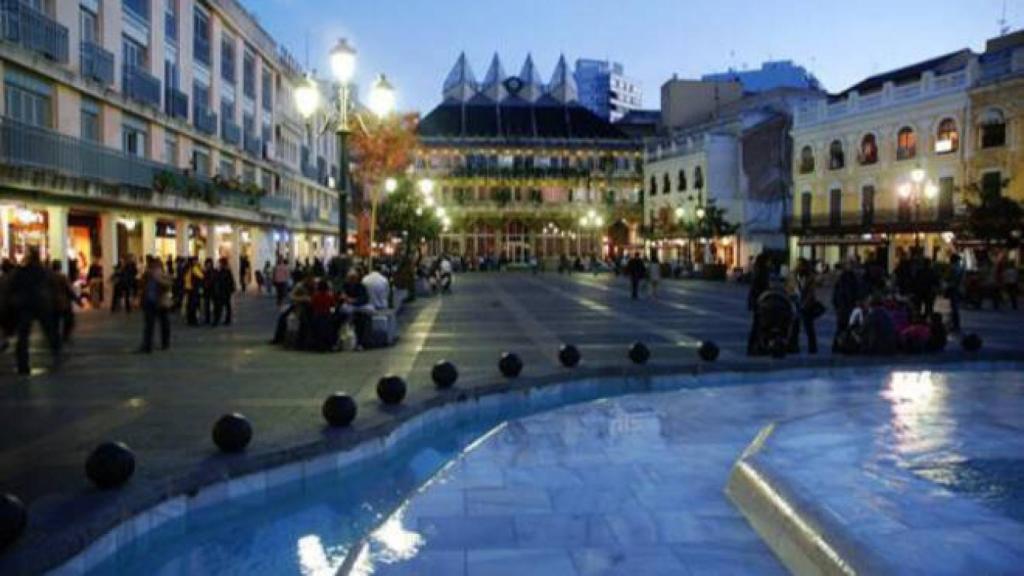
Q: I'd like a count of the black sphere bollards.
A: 11